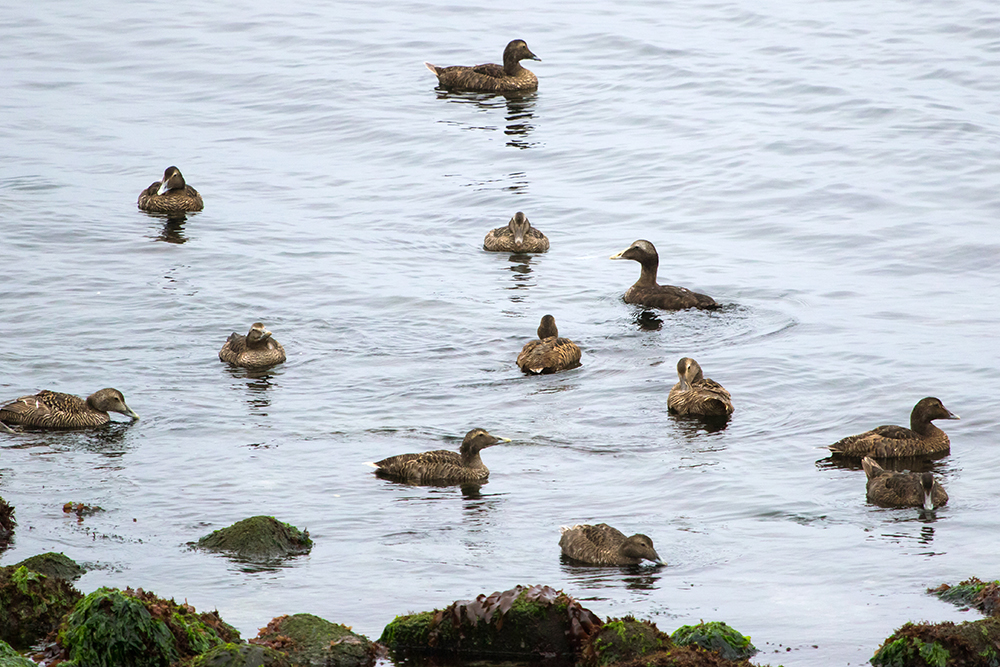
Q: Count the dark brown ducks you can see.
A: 12